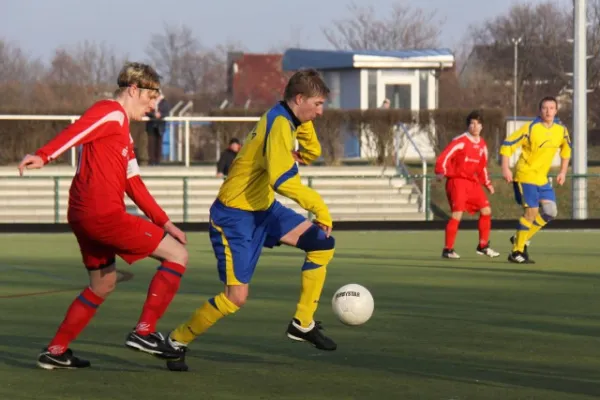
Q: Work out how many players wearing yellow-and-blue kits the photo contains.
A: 2